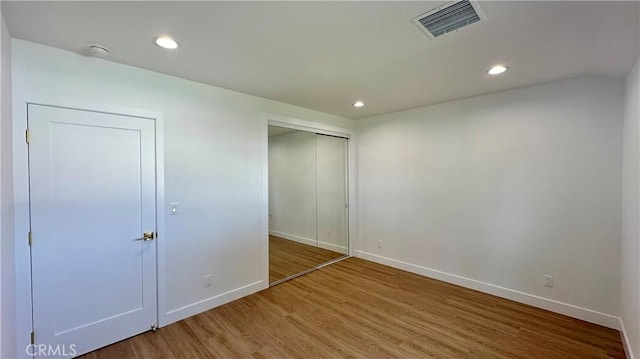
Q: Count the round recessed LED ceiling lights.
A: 3